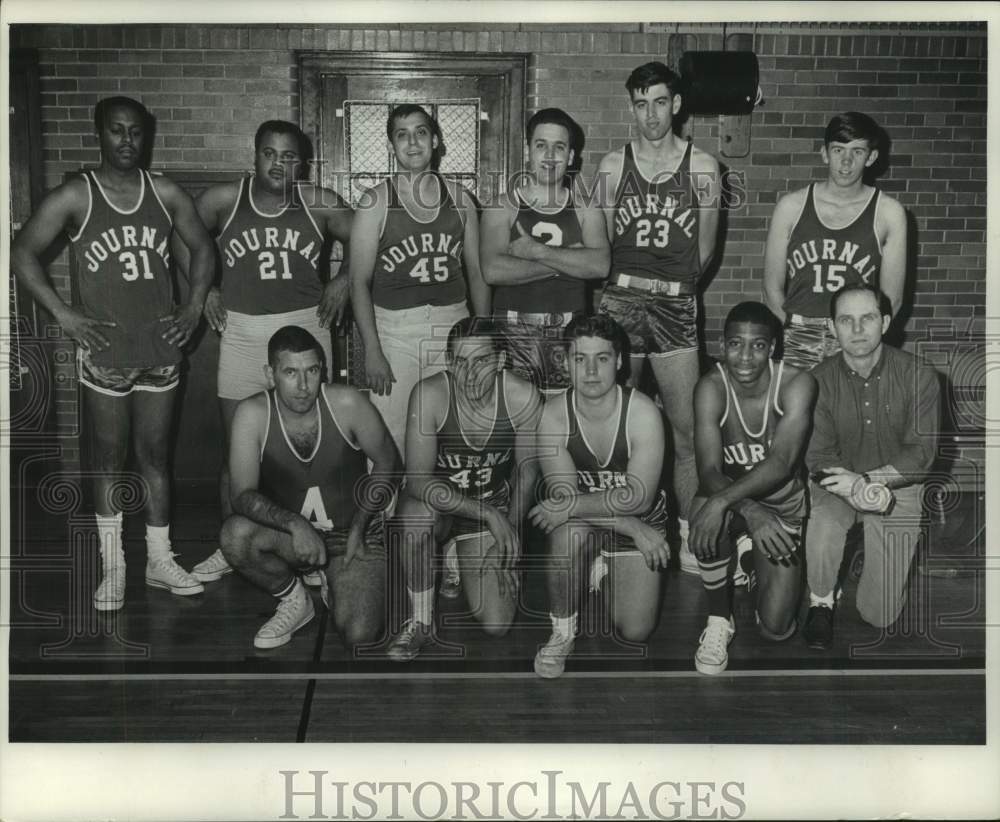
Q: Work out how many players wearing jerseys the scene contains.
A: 10